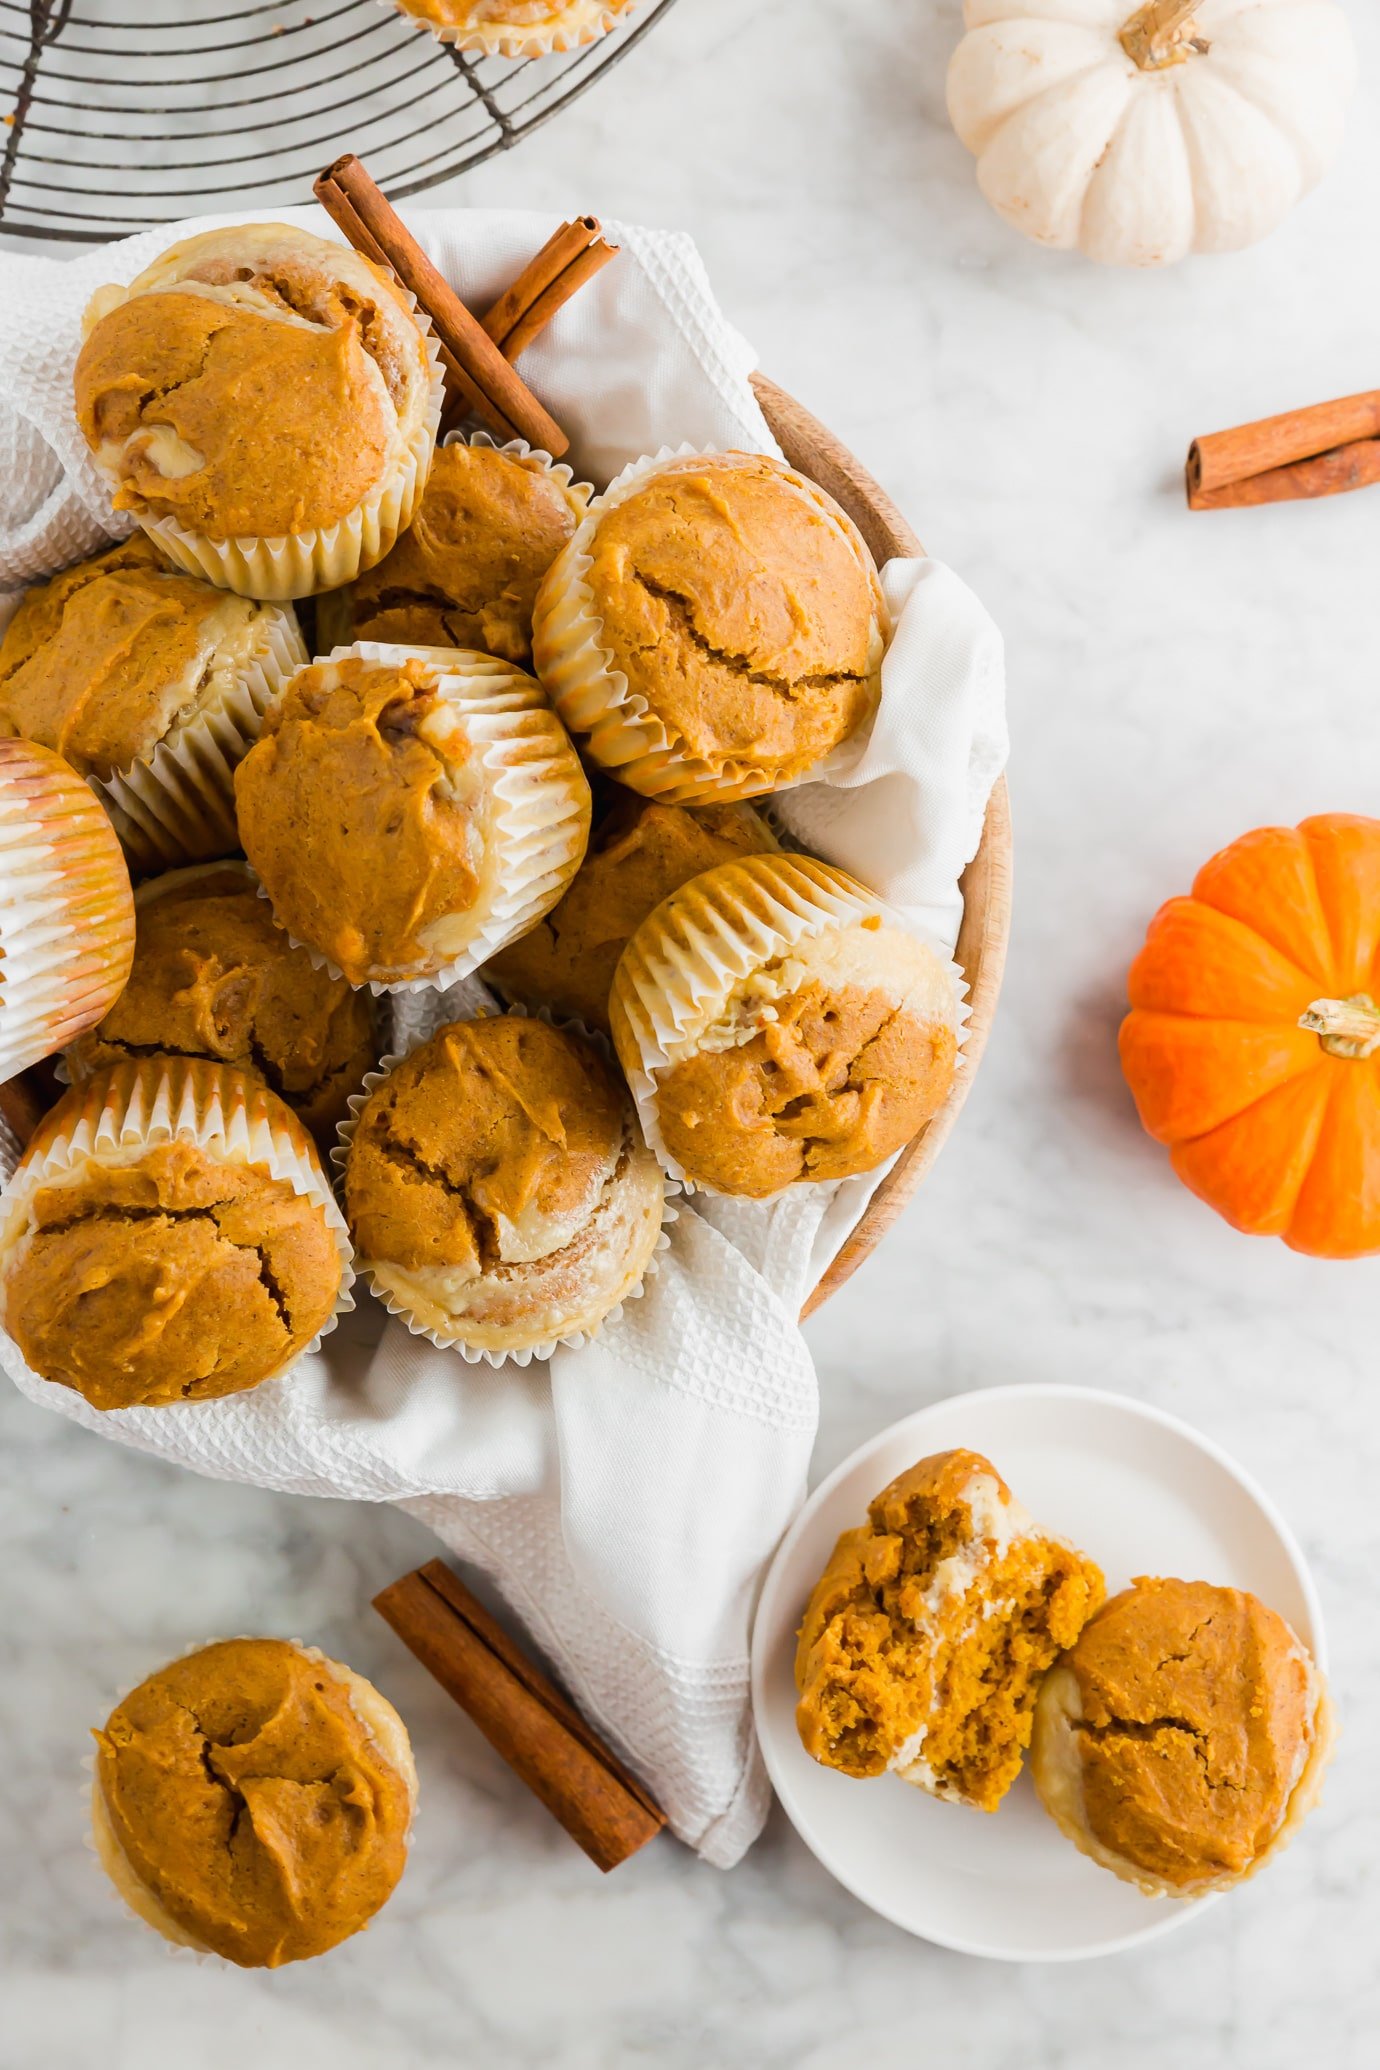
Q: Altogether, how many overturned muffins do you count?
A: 1